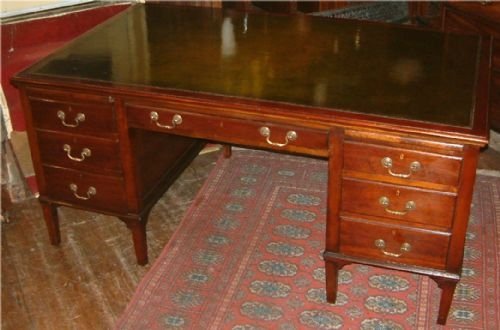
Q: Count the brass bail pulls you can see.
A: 8